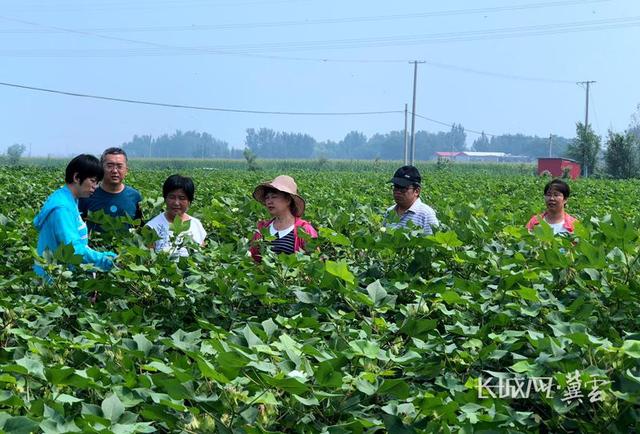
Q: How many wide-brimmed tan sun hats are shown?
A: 1